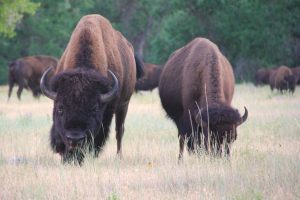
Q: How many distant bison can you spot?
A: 5